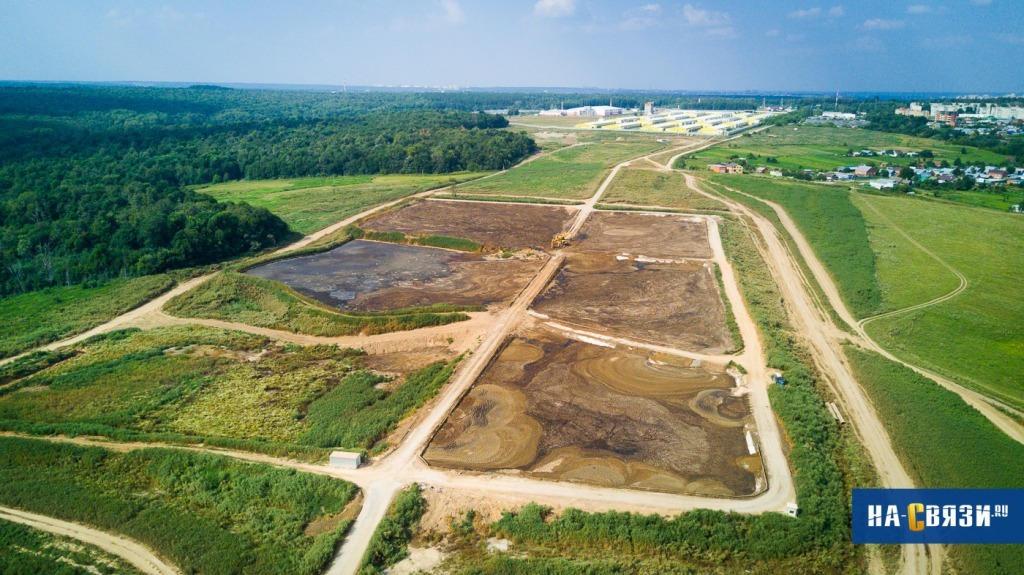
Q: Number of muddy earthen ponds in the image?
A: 5